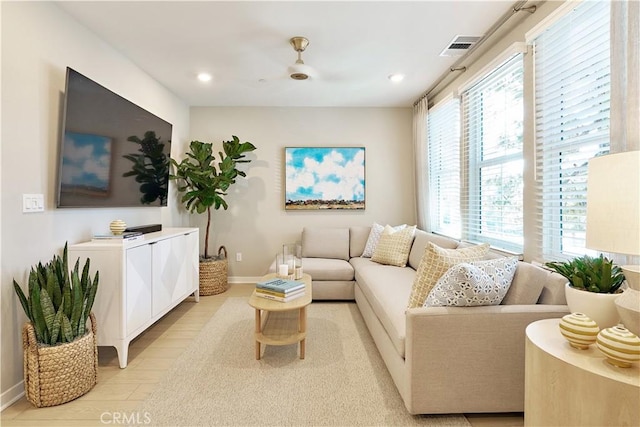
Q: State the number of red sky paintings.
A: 0